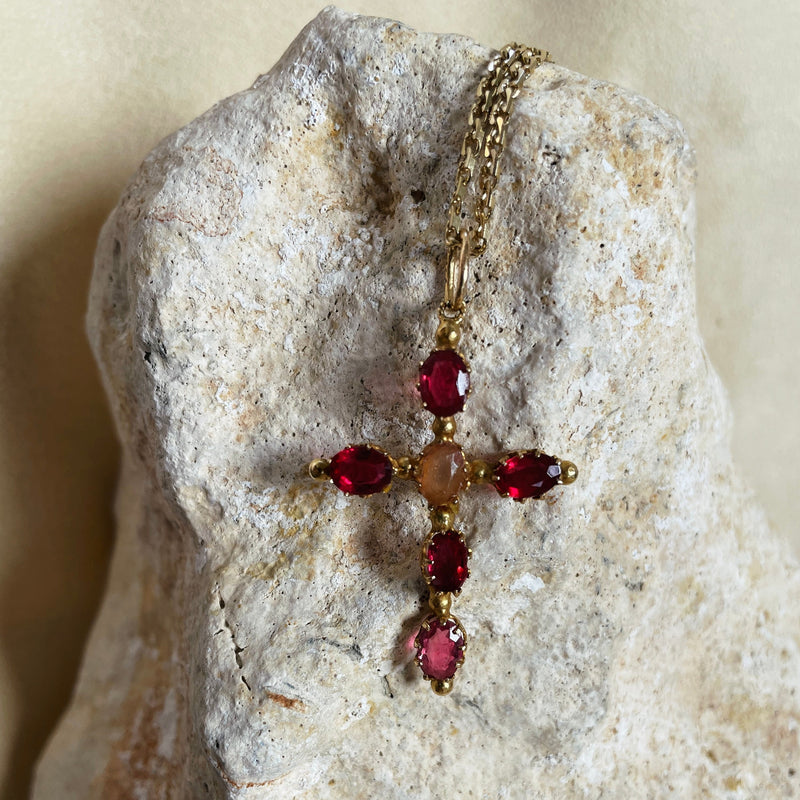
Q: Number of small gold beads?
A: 9